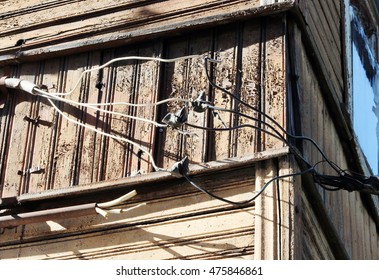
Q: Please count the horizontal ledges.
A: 2